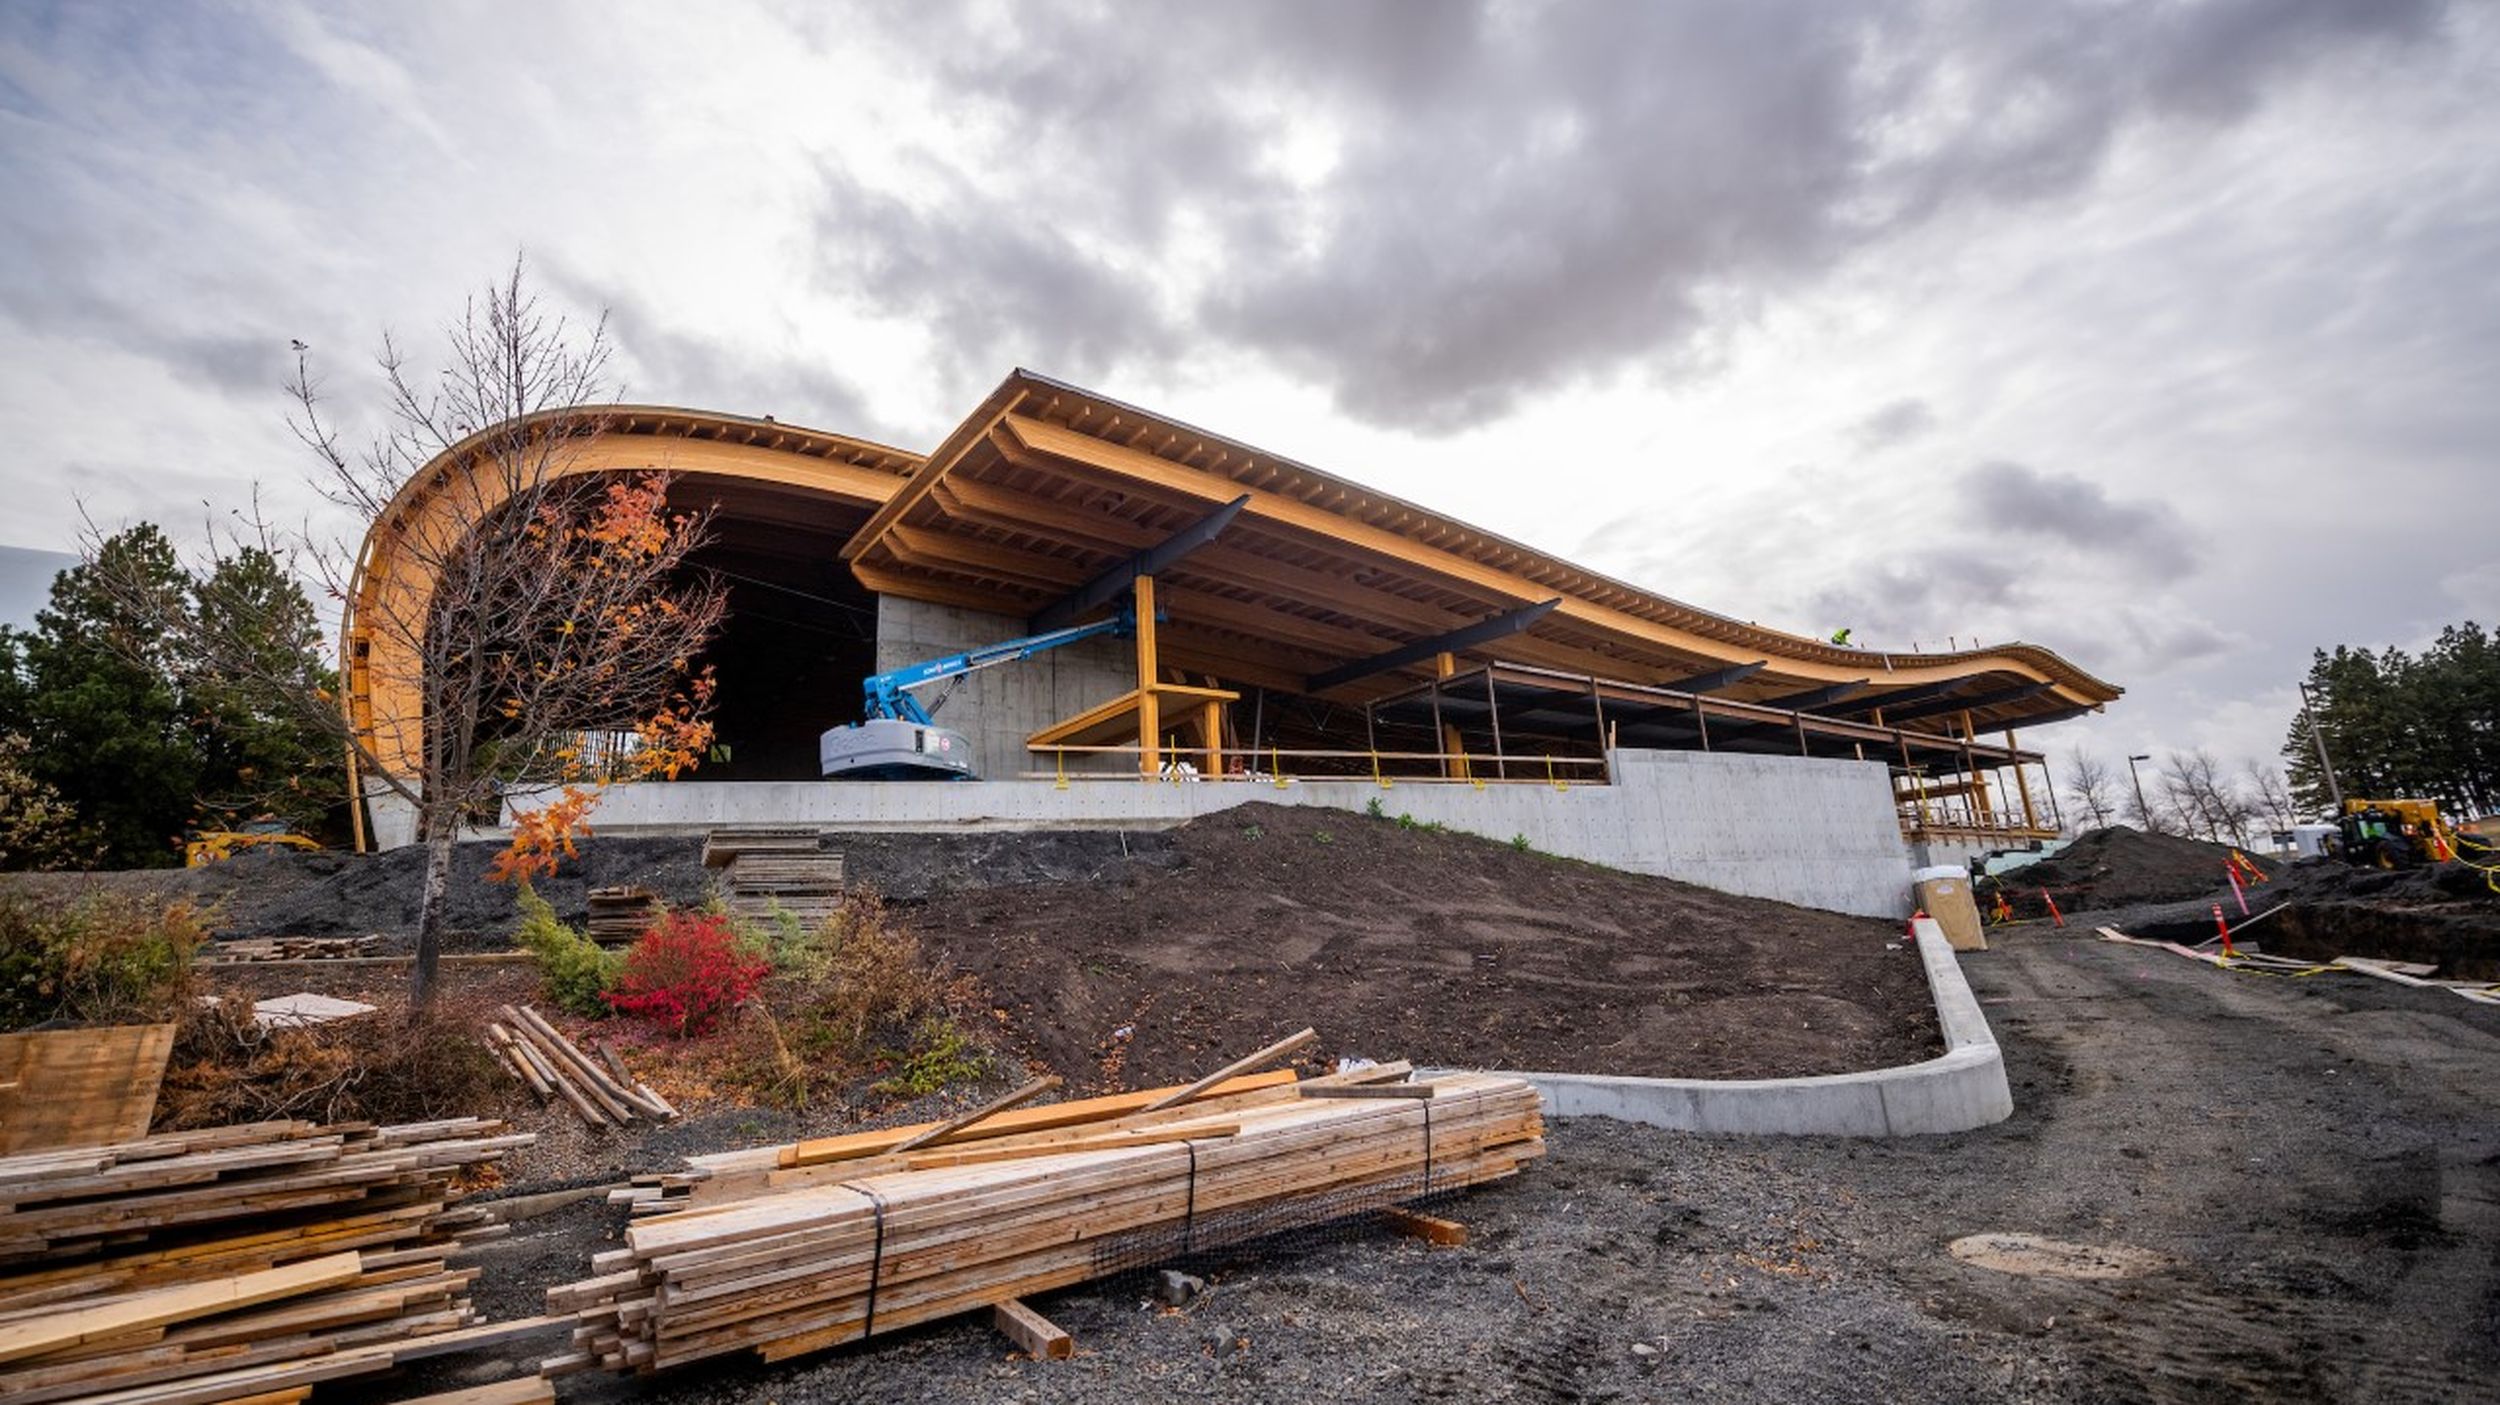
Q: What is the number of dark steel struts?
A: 7